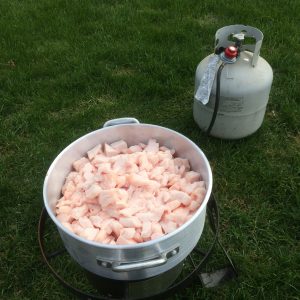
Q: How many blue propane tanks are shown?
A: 0